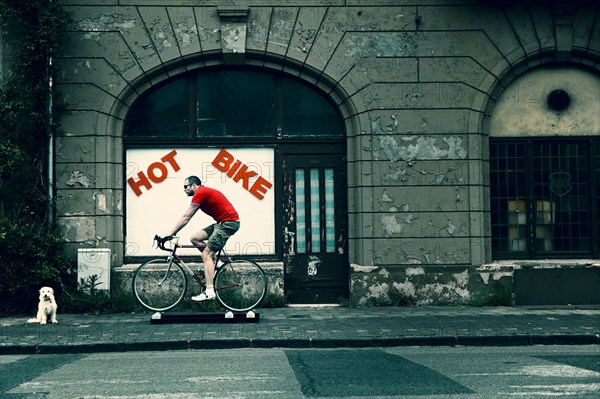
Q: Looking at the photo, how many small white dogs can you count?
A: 1